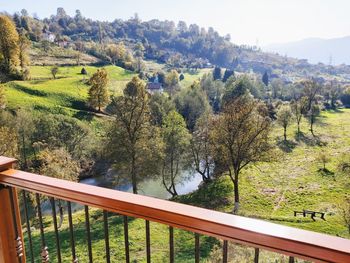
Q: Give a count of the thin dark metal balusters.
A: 14